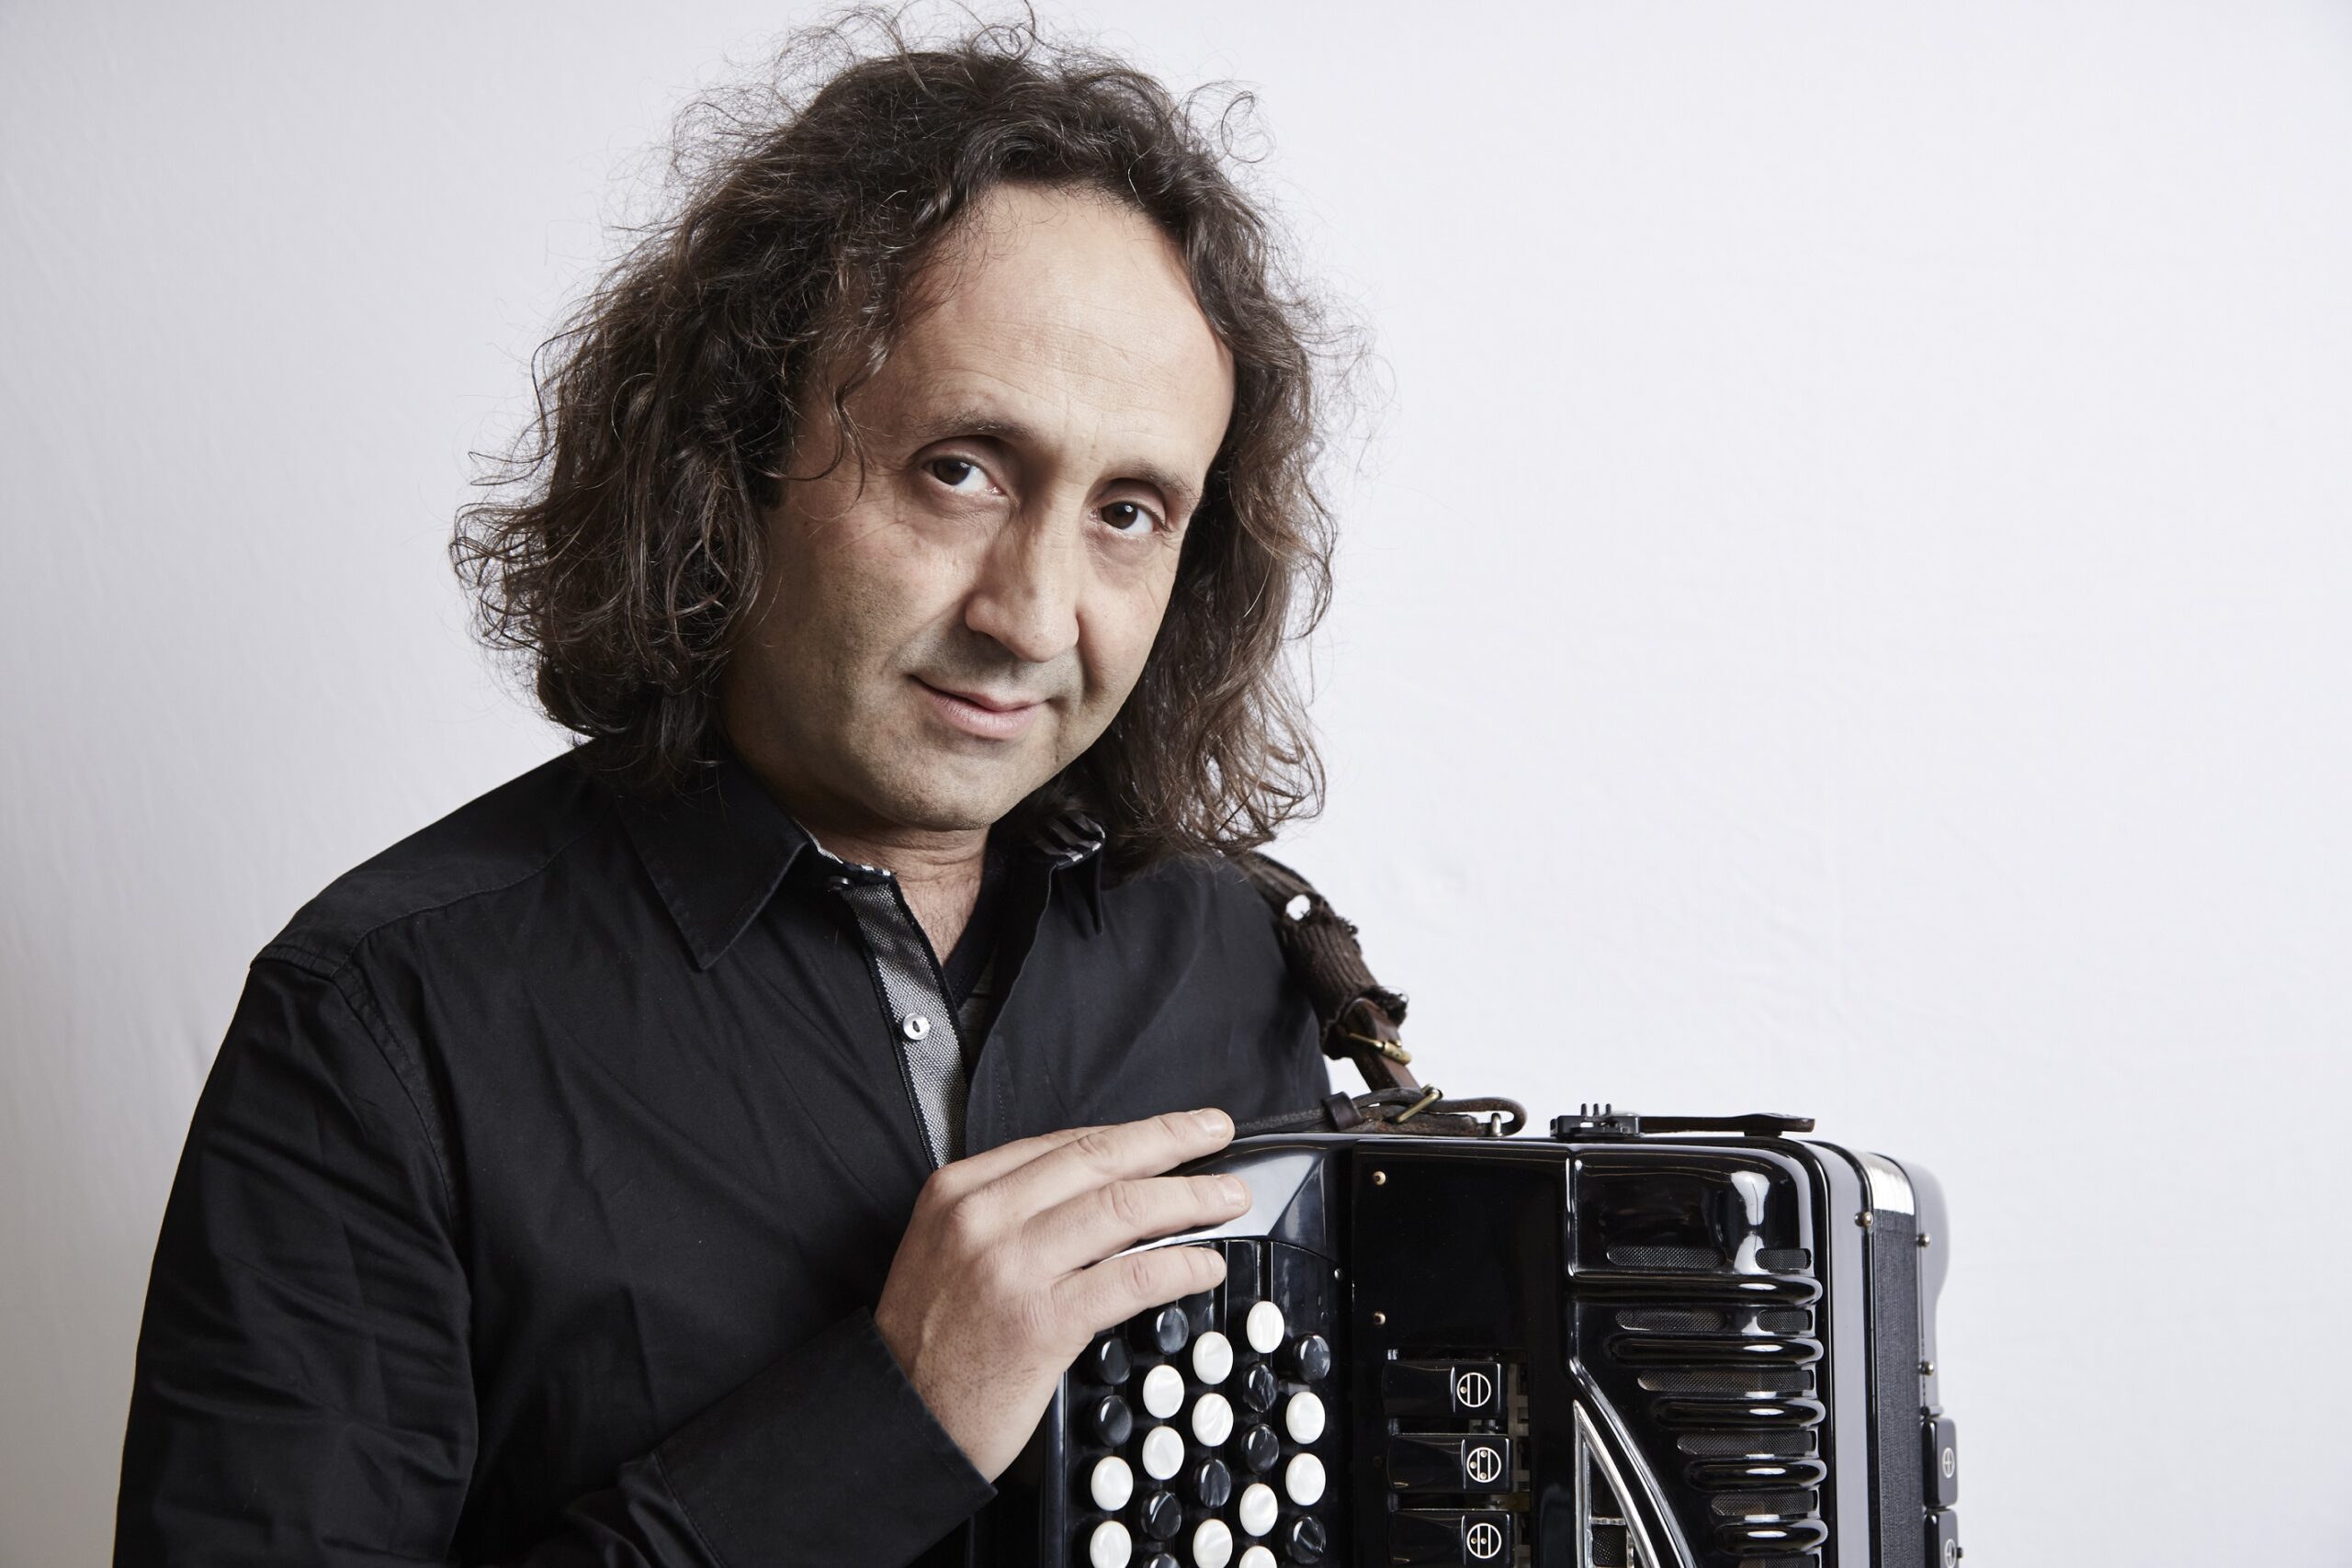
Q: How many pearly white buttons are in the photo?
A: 12